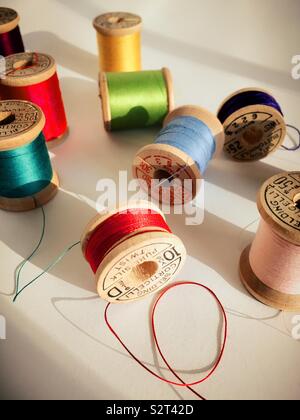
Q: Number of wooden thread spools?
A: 9